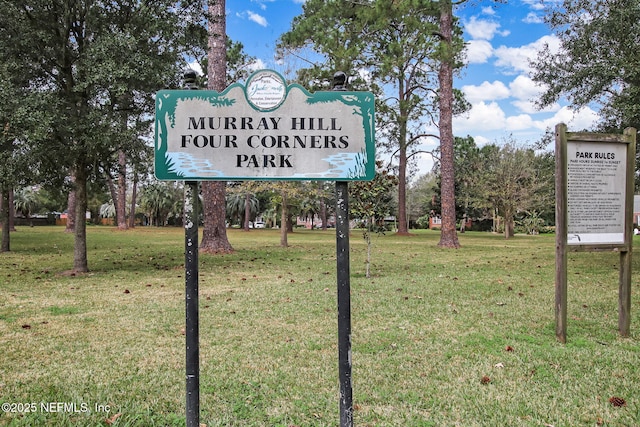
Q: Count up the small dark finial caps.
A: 2